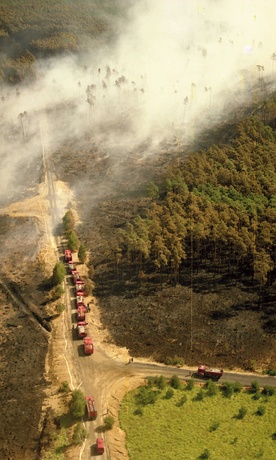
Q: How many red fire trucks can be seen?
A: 11